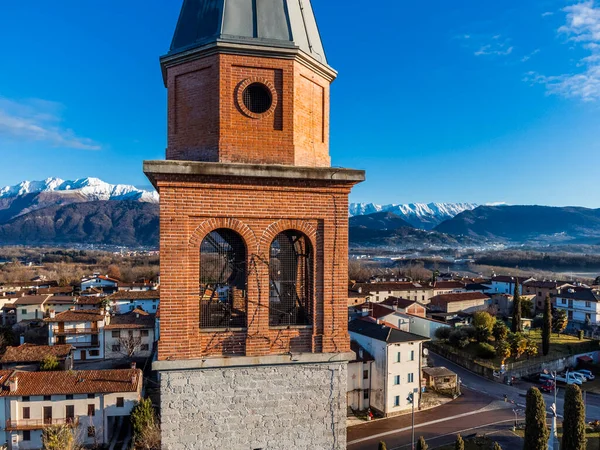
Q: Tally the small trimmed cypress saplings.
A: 4